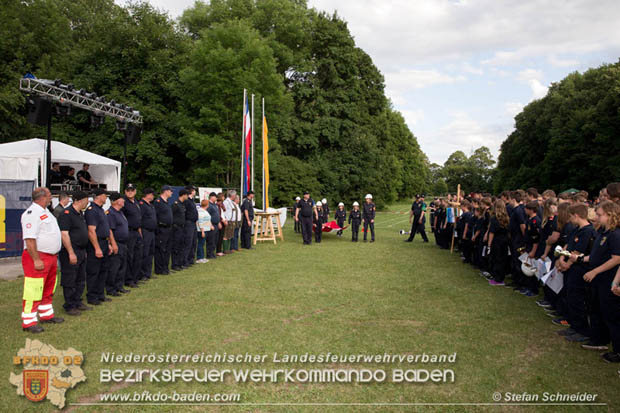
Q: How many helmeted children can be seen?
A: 6